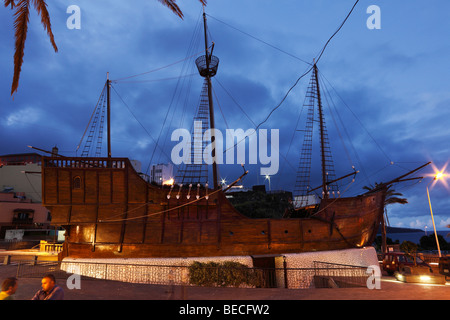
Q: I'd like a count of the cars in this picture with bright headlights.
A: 1